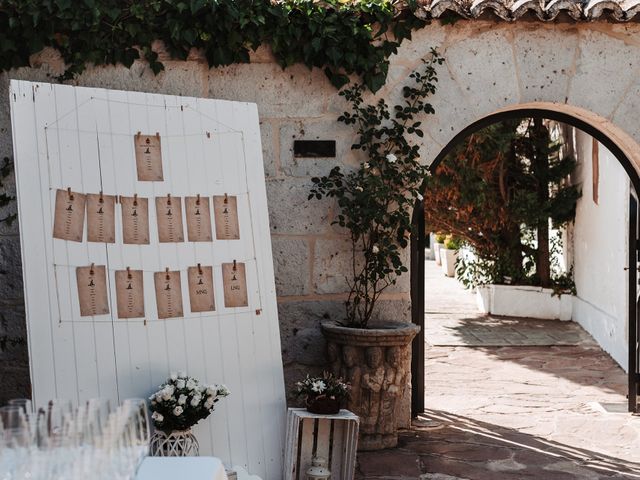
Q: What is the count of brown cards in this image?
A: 12